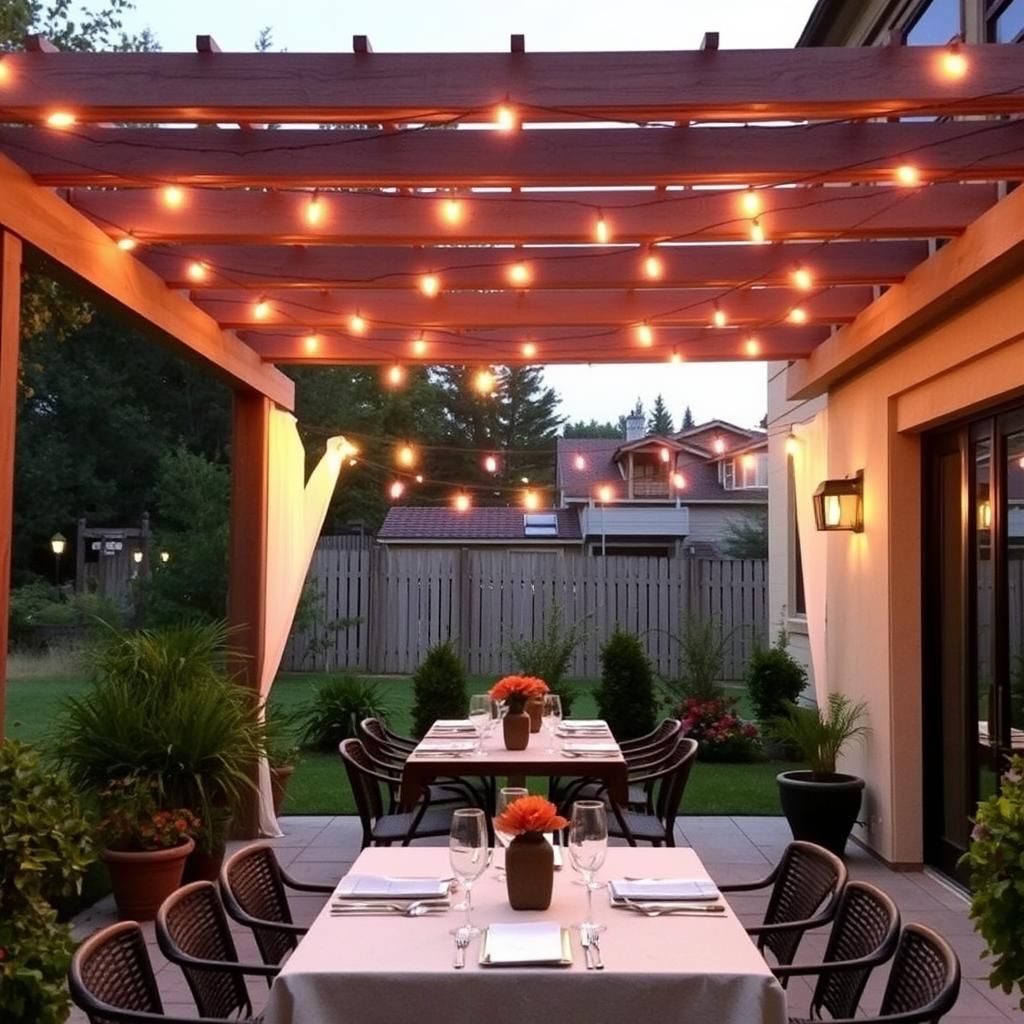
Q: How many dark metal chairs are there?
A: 10